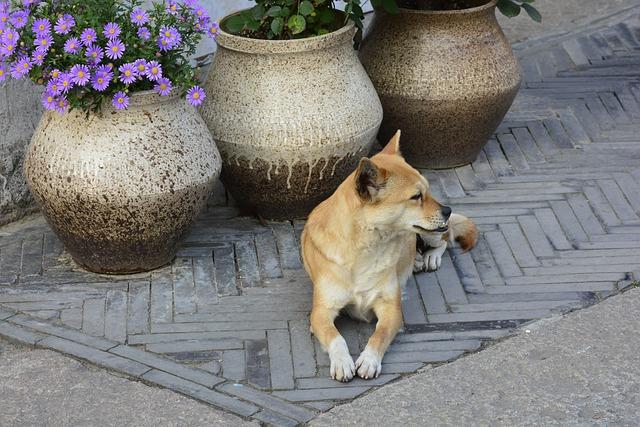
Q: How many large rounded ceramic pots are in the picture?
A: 3